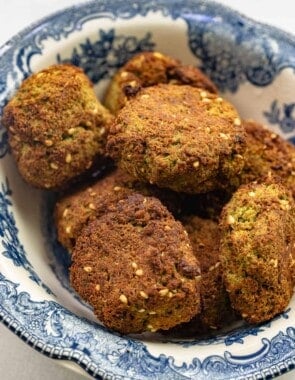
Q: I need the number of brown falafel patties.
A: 8